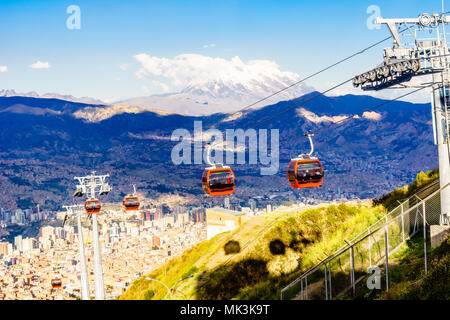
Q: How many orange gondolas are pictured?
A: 5